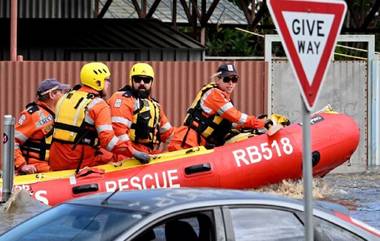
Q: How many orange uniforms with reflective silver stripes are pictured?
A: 4